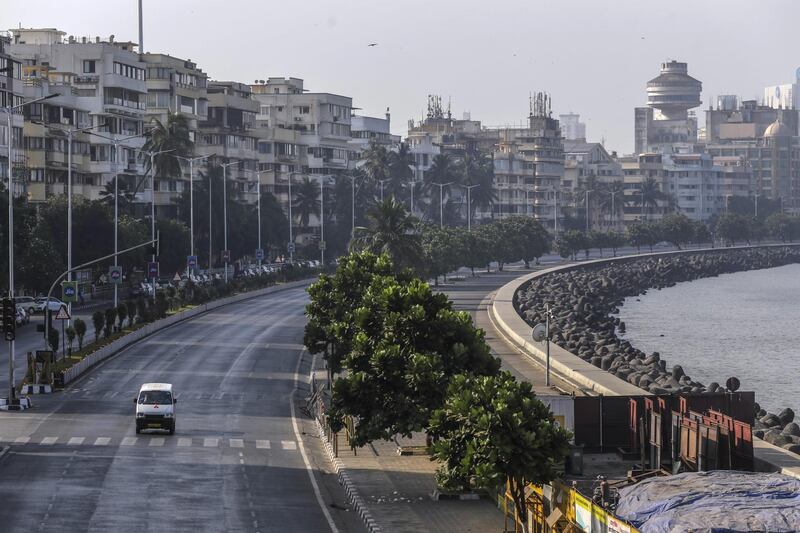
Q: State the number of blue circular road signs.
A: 0